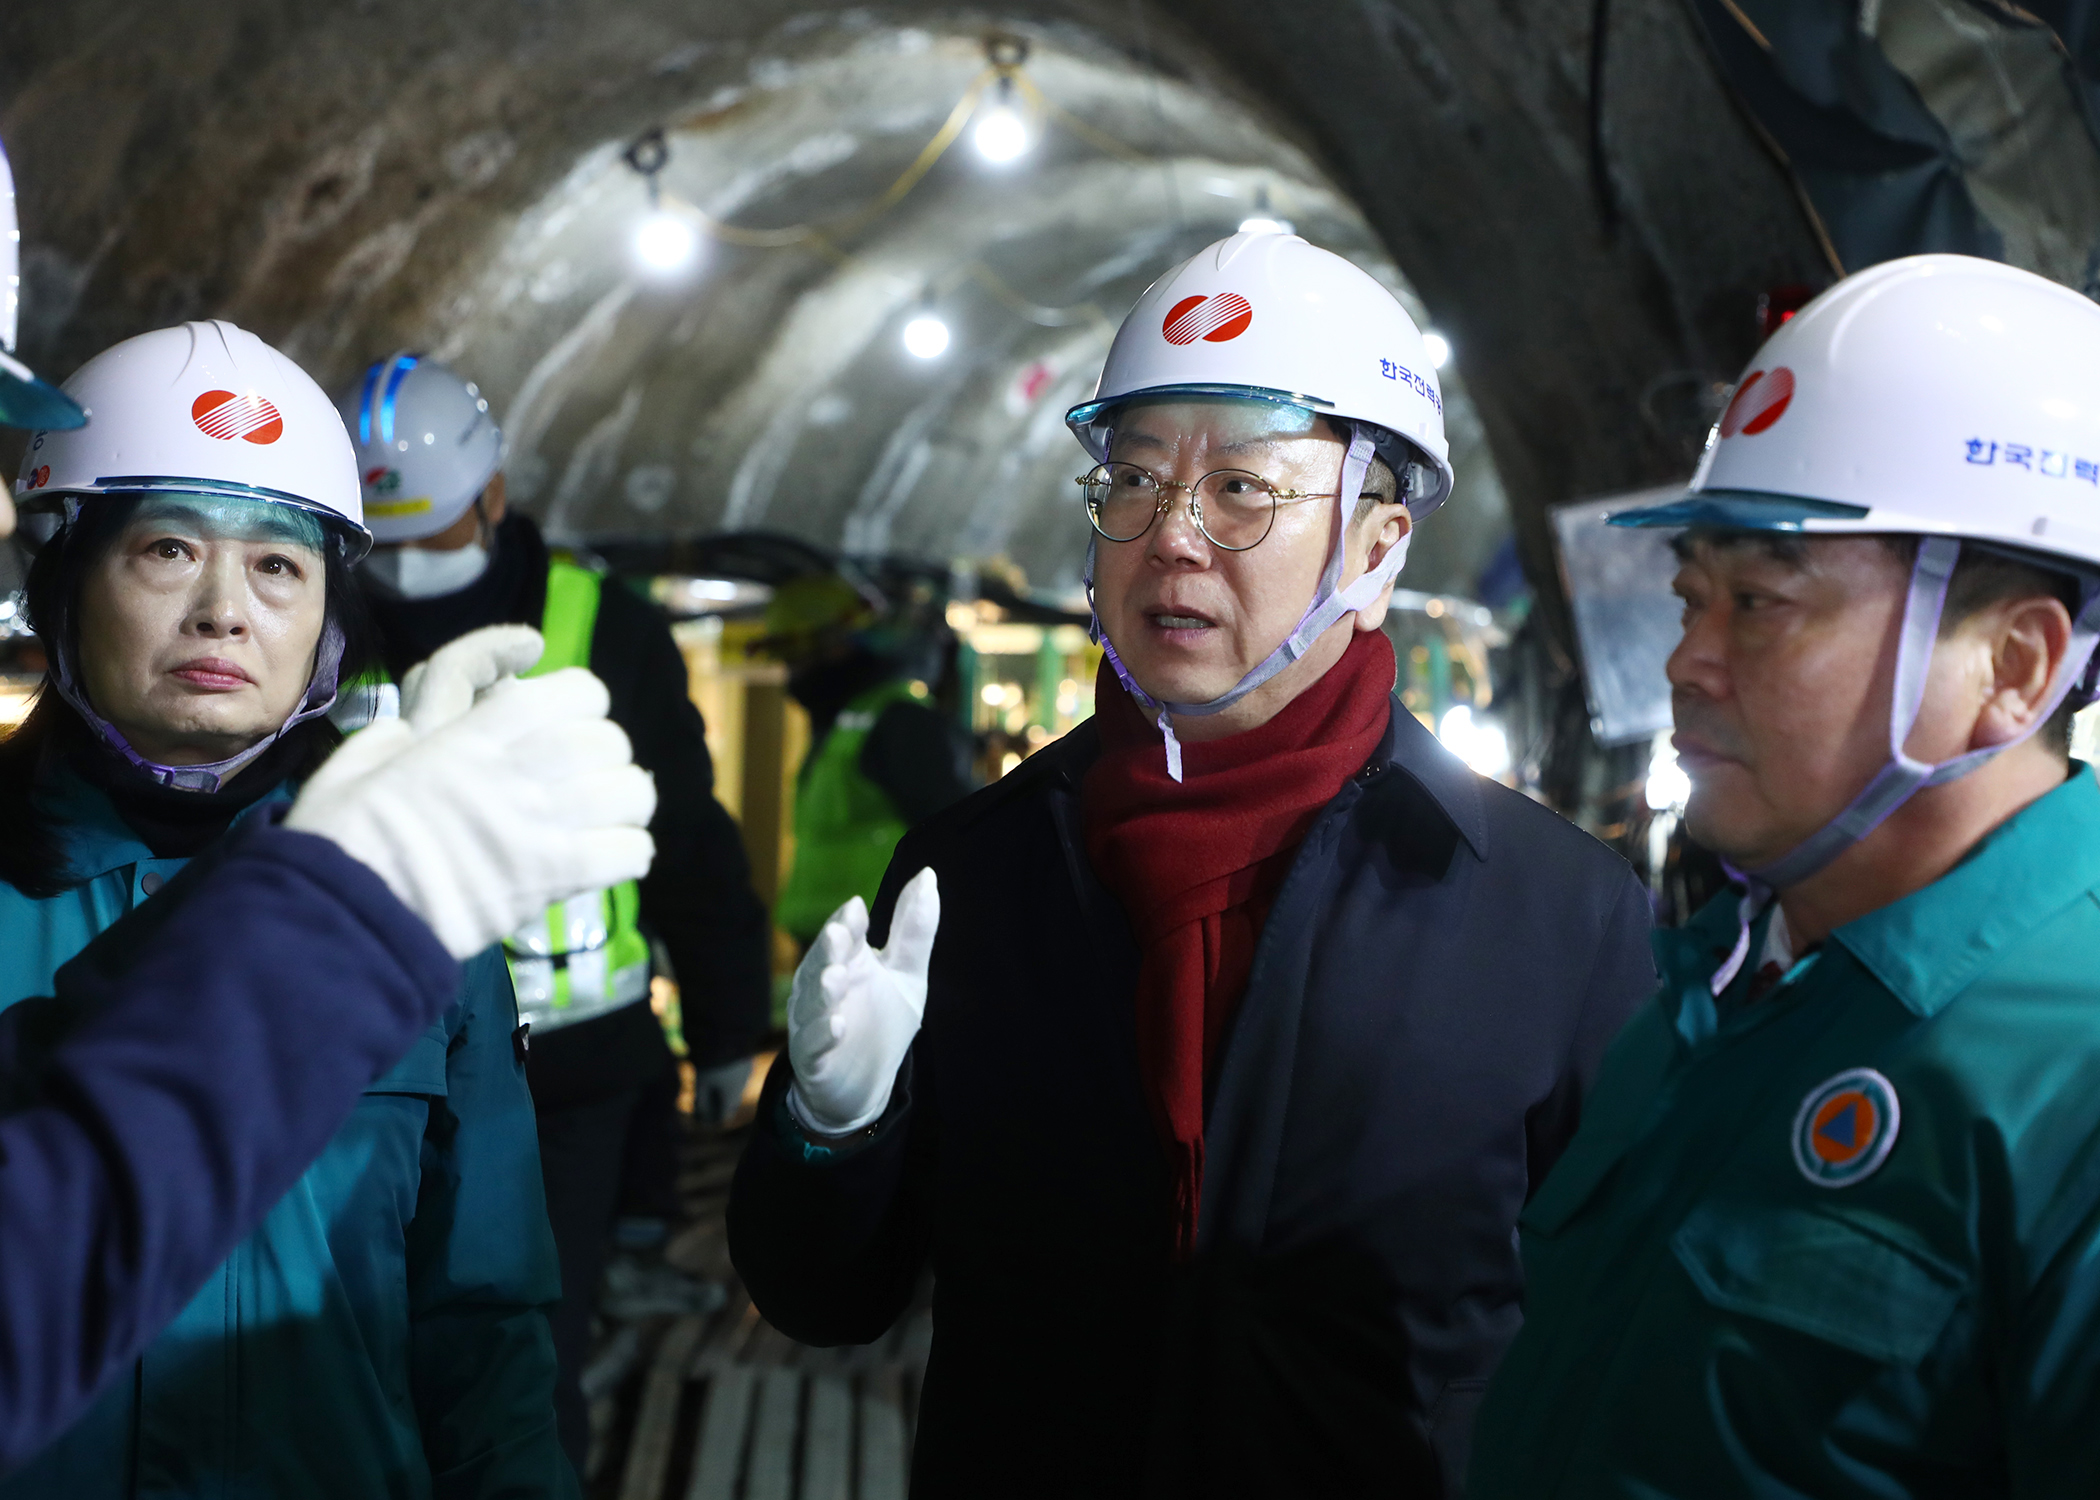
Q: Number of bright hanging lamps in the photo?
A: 5